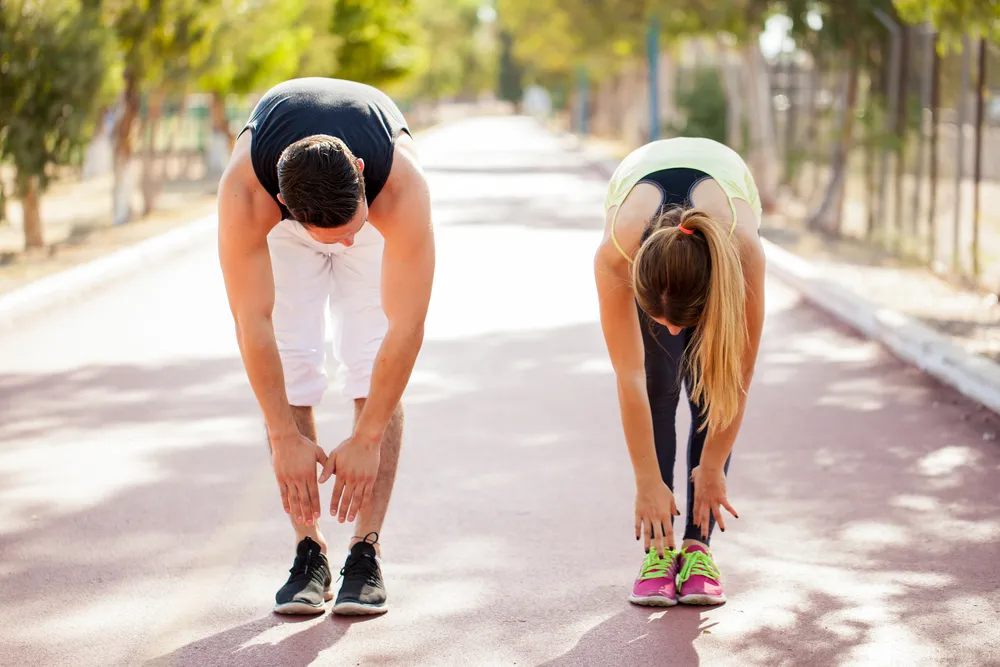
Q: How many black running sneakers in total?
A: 2